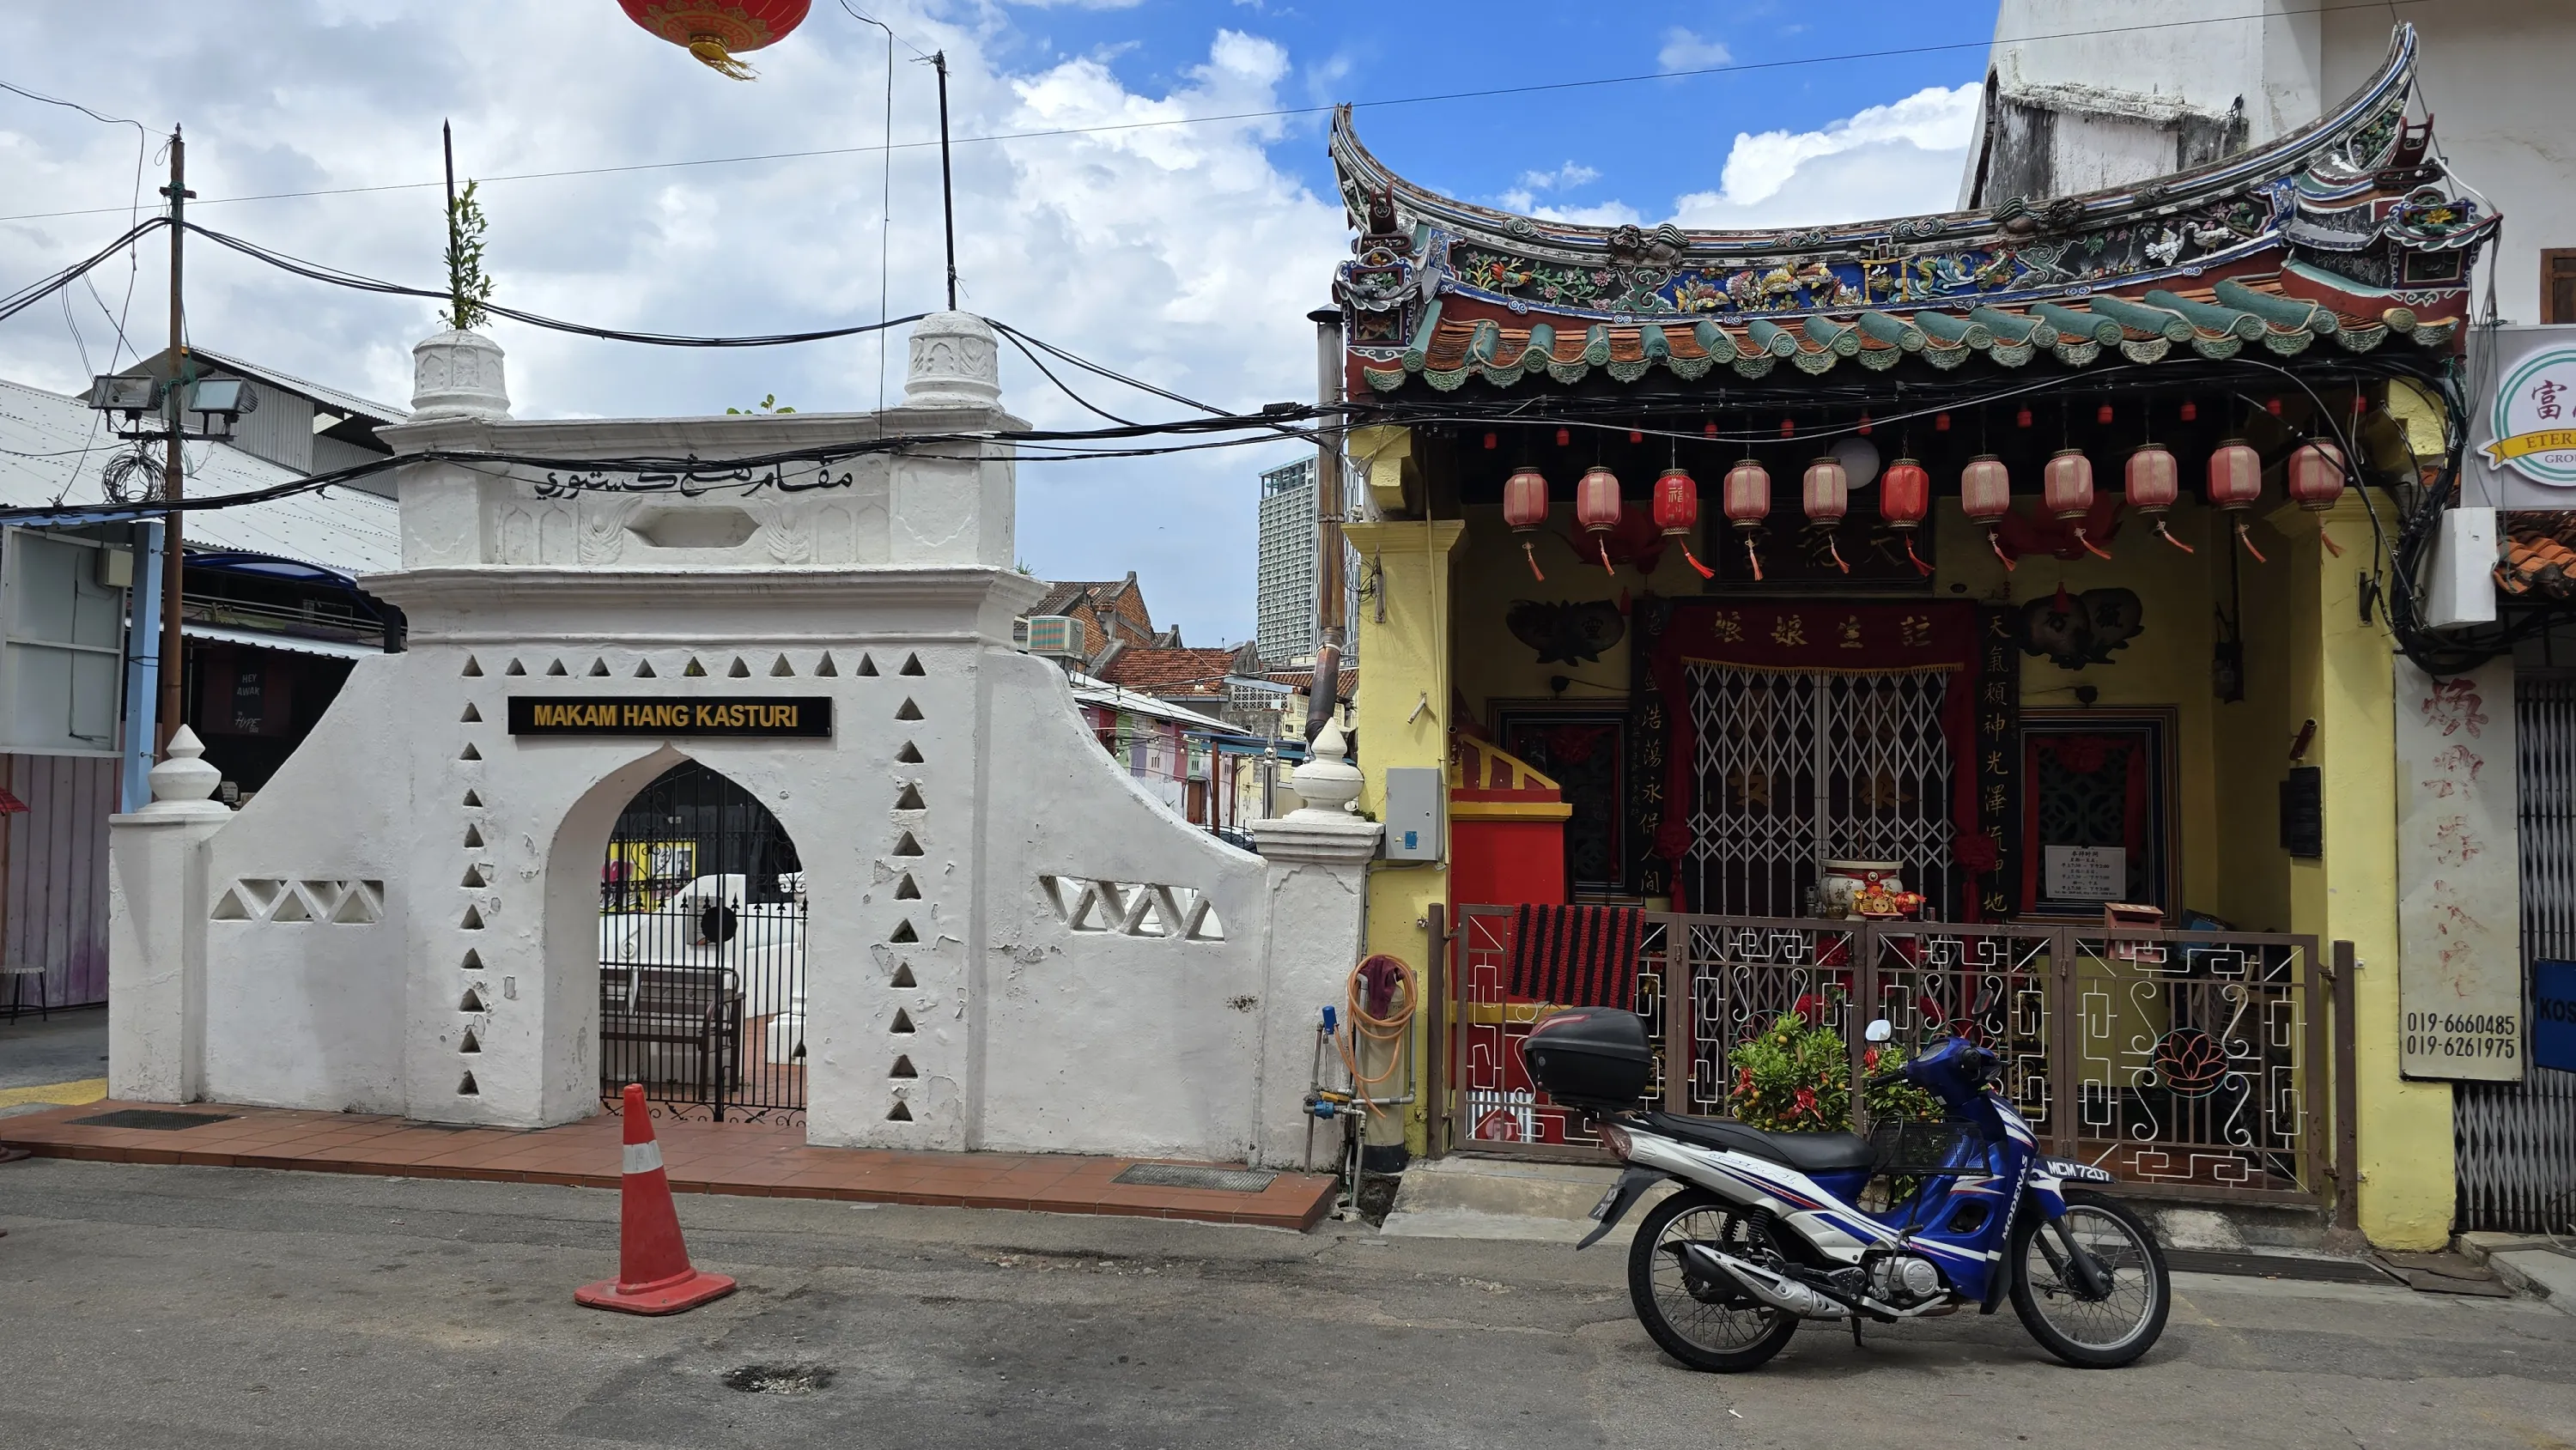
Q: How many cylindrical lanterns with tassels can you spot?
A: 11